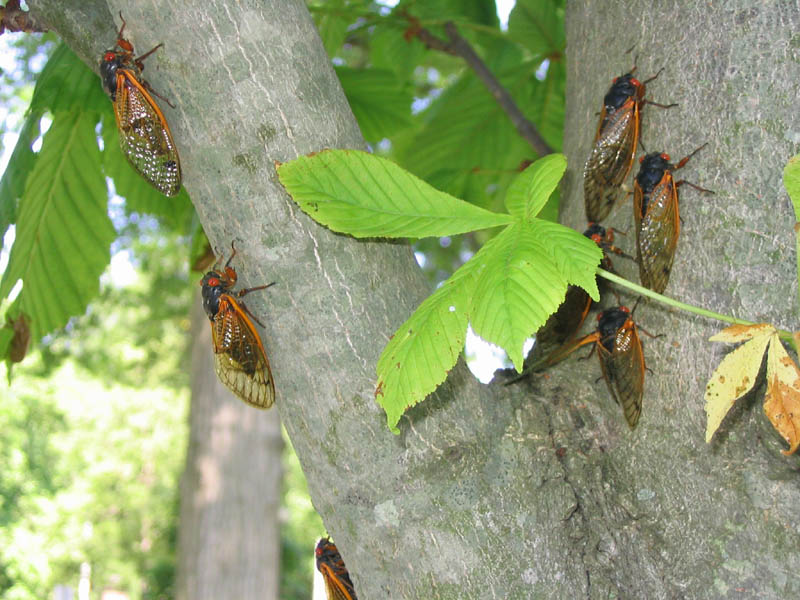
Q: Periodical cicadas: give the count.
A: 7